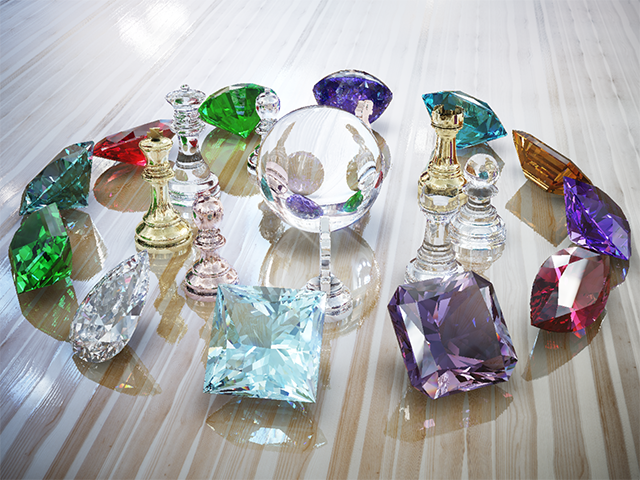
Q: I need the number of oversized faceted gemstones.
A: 12